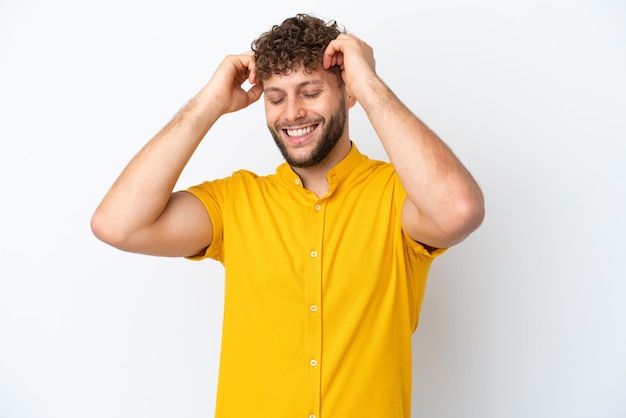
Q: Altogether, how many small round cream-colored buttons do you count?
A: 6